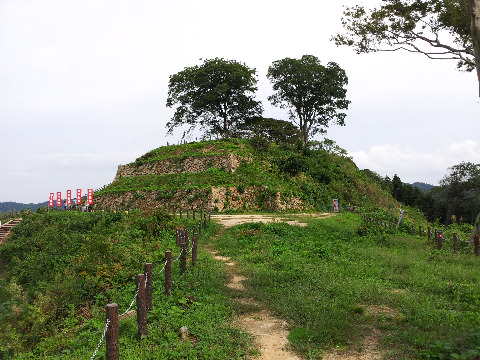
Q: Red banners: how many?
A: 5